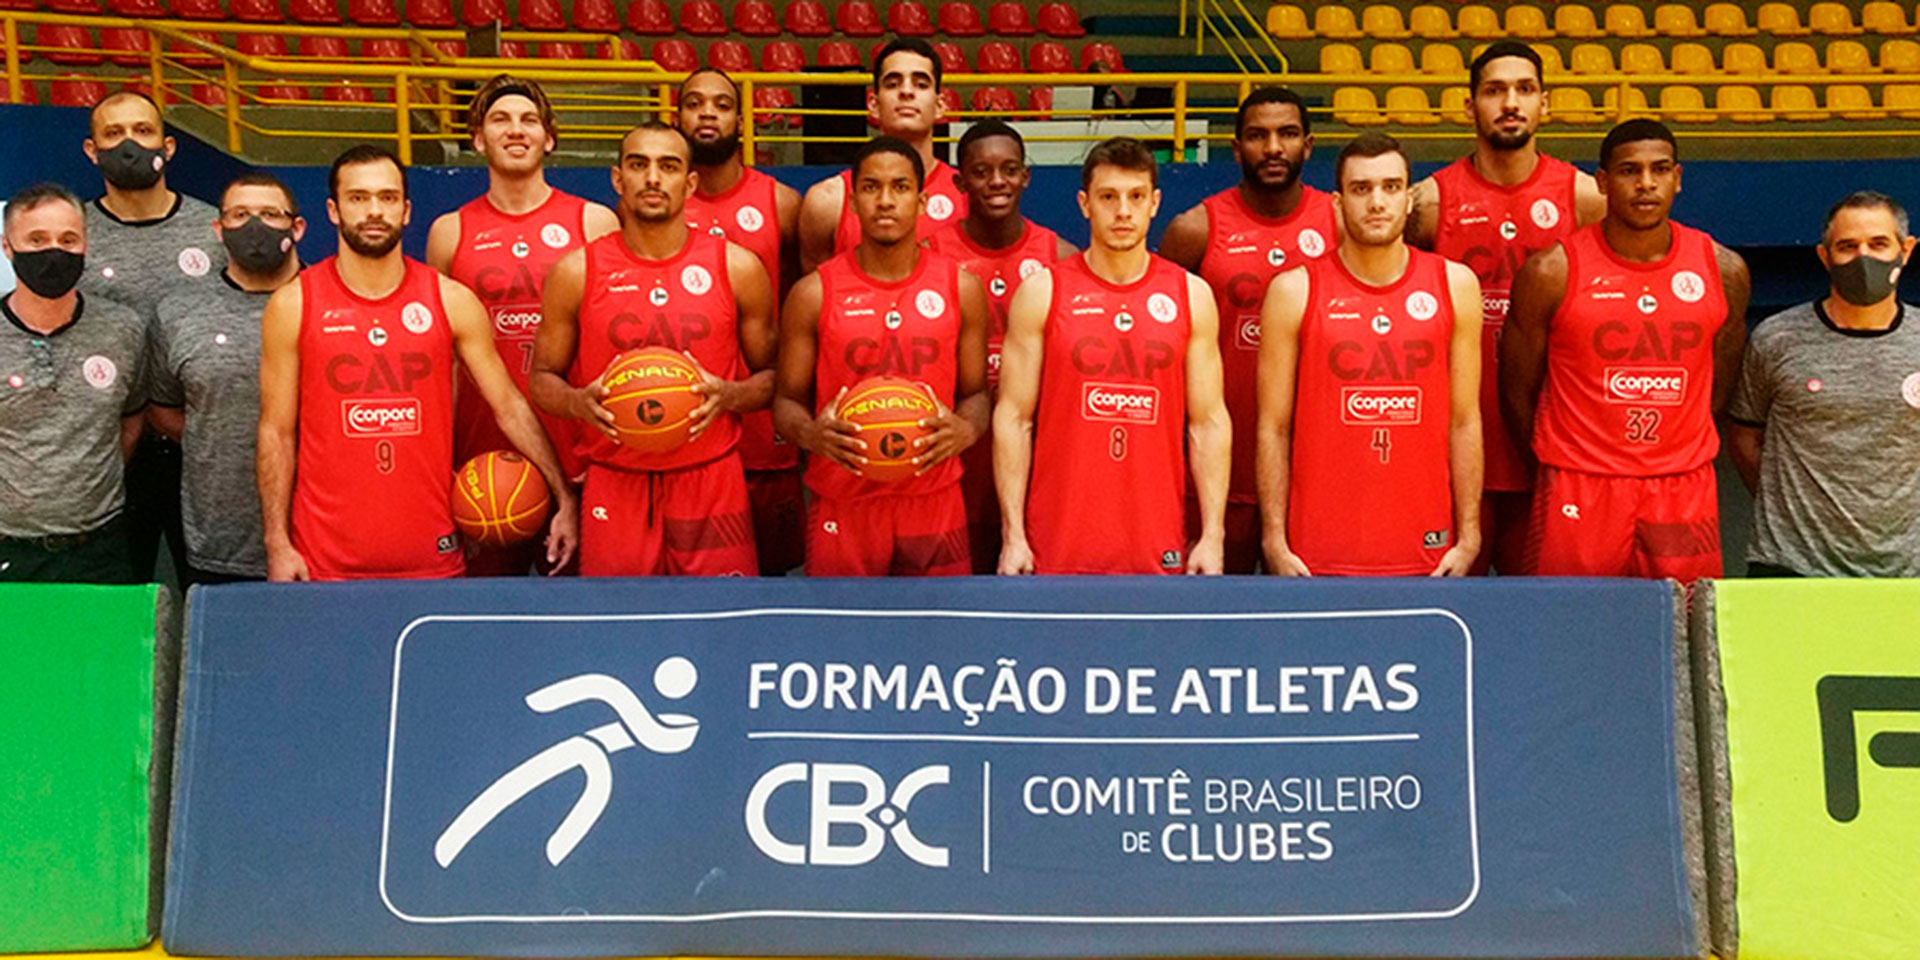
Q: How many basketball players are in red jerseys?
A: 12